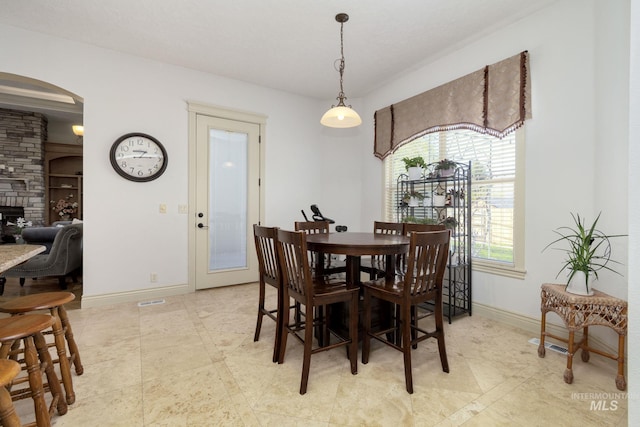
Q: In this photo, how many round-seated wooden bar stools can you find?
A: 3